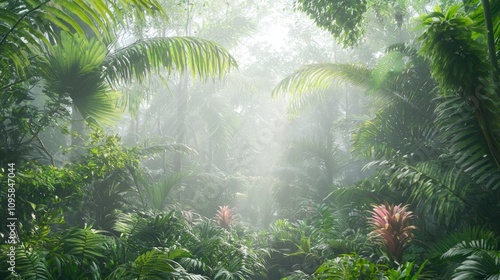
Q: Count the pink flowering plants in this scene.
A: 2